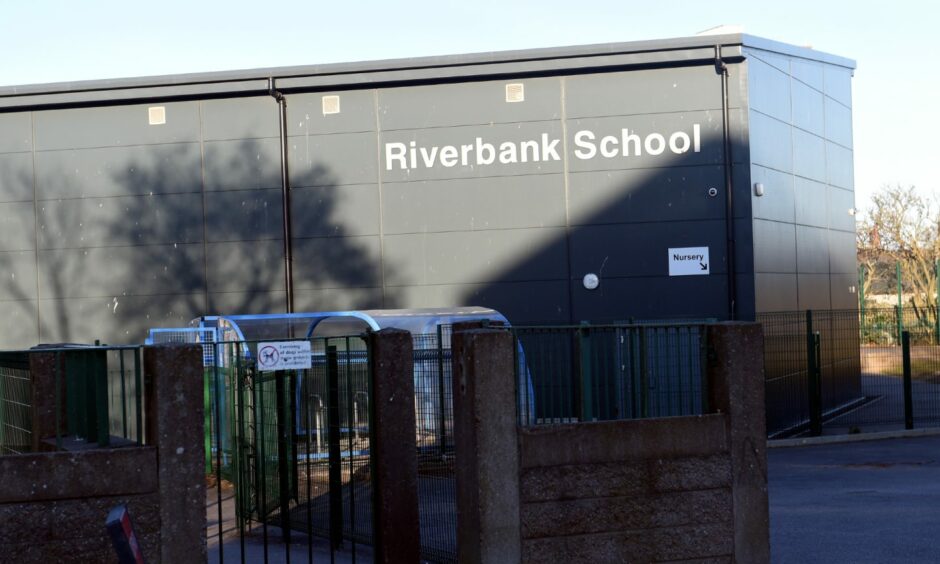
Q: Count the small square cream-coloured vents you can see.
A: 3